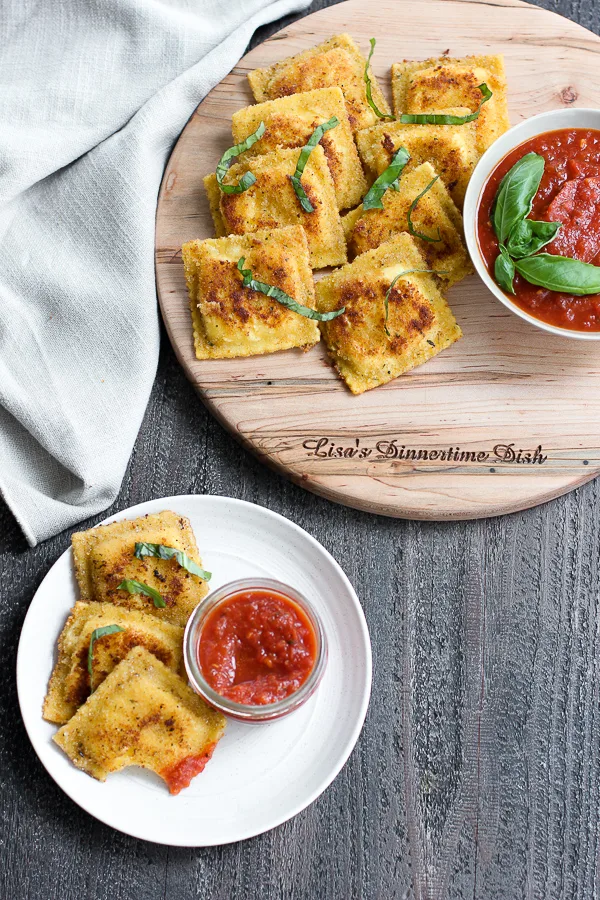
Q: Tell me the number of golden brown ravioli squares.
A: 11